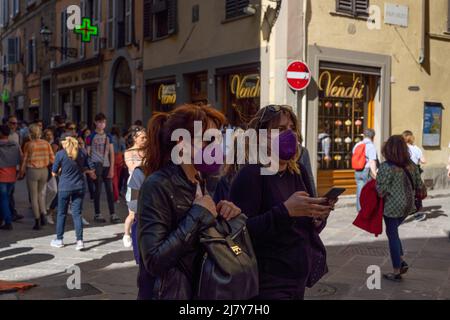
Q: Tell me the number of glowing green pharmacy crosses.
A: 1